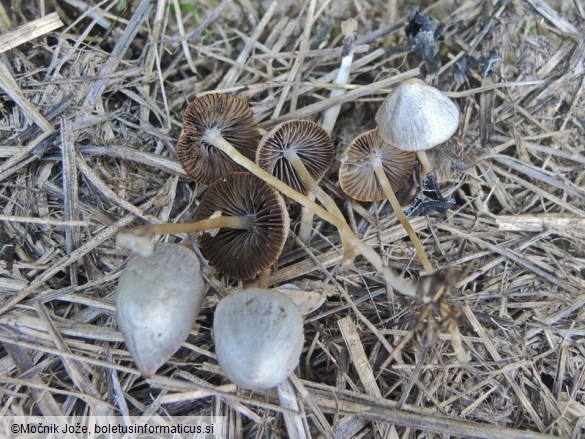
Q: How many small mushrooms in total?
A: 7